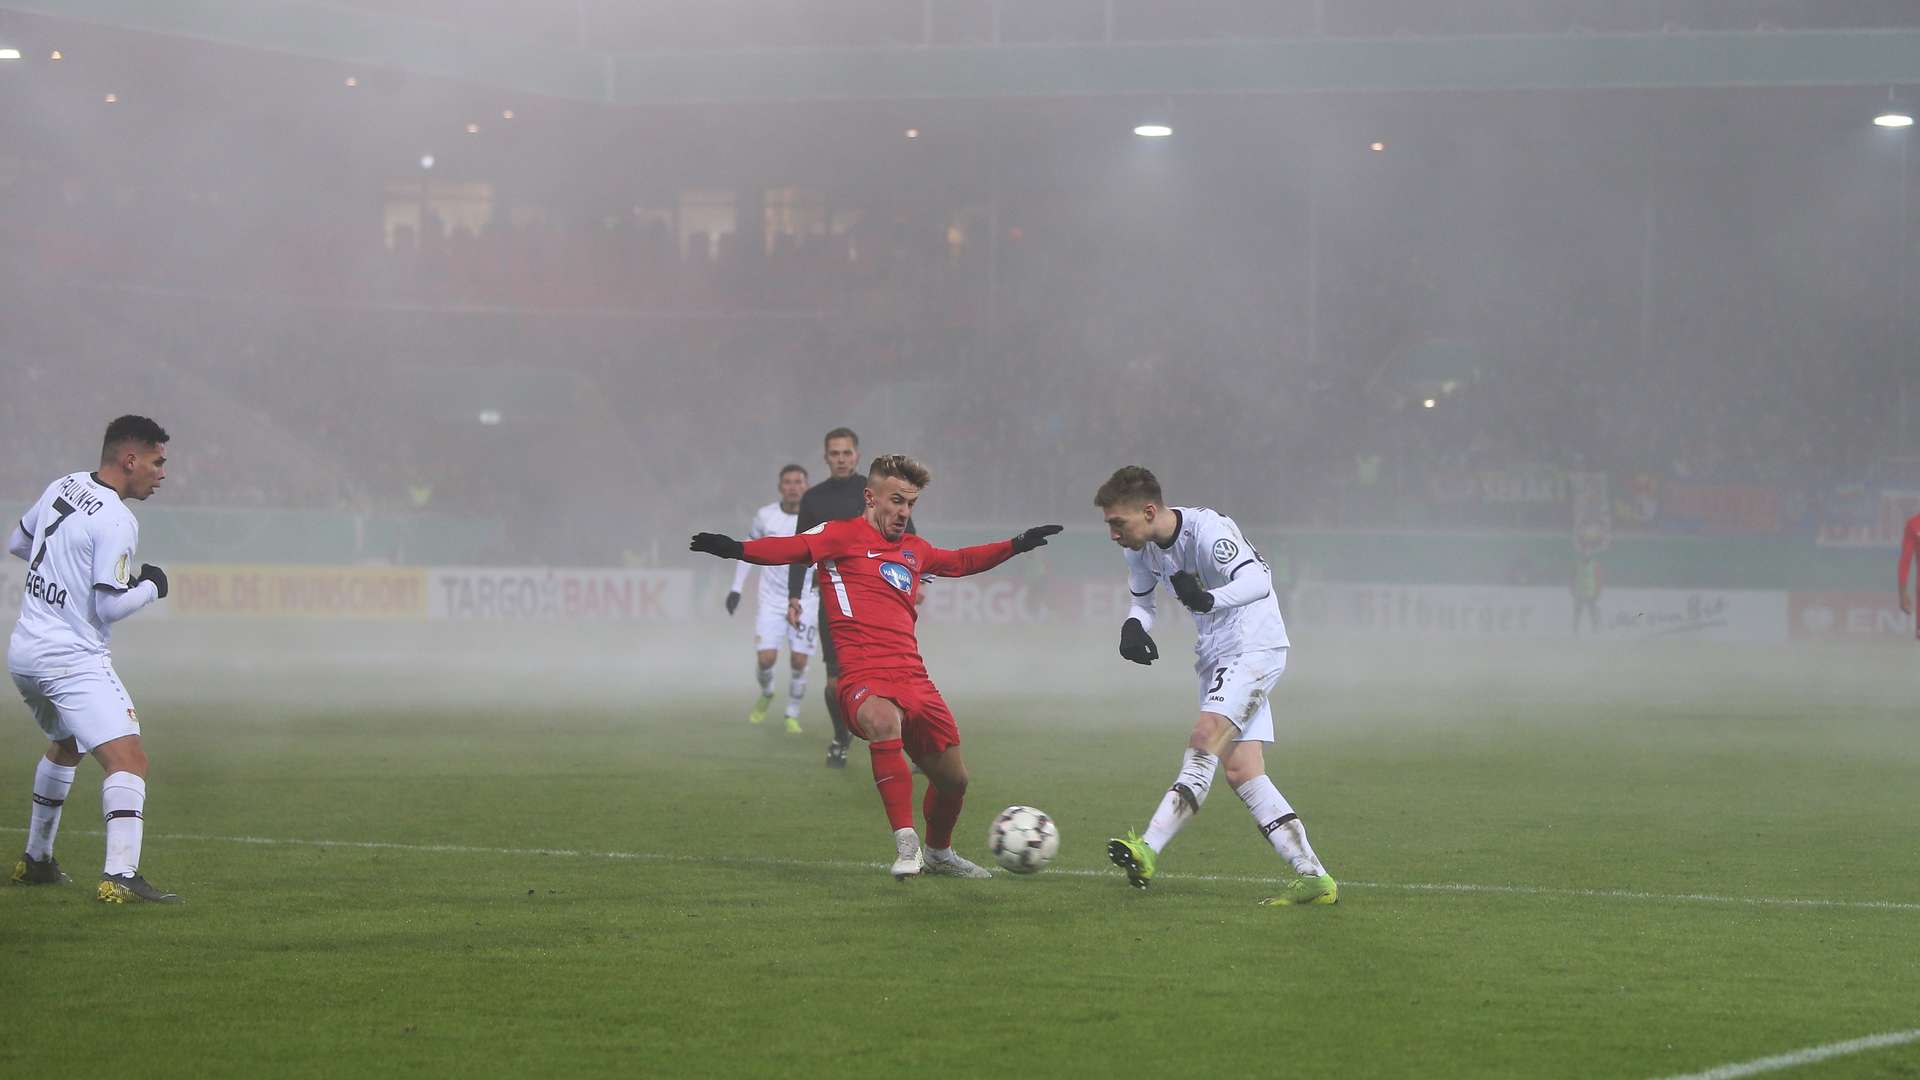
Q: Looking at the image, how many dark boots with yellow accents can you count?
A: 2